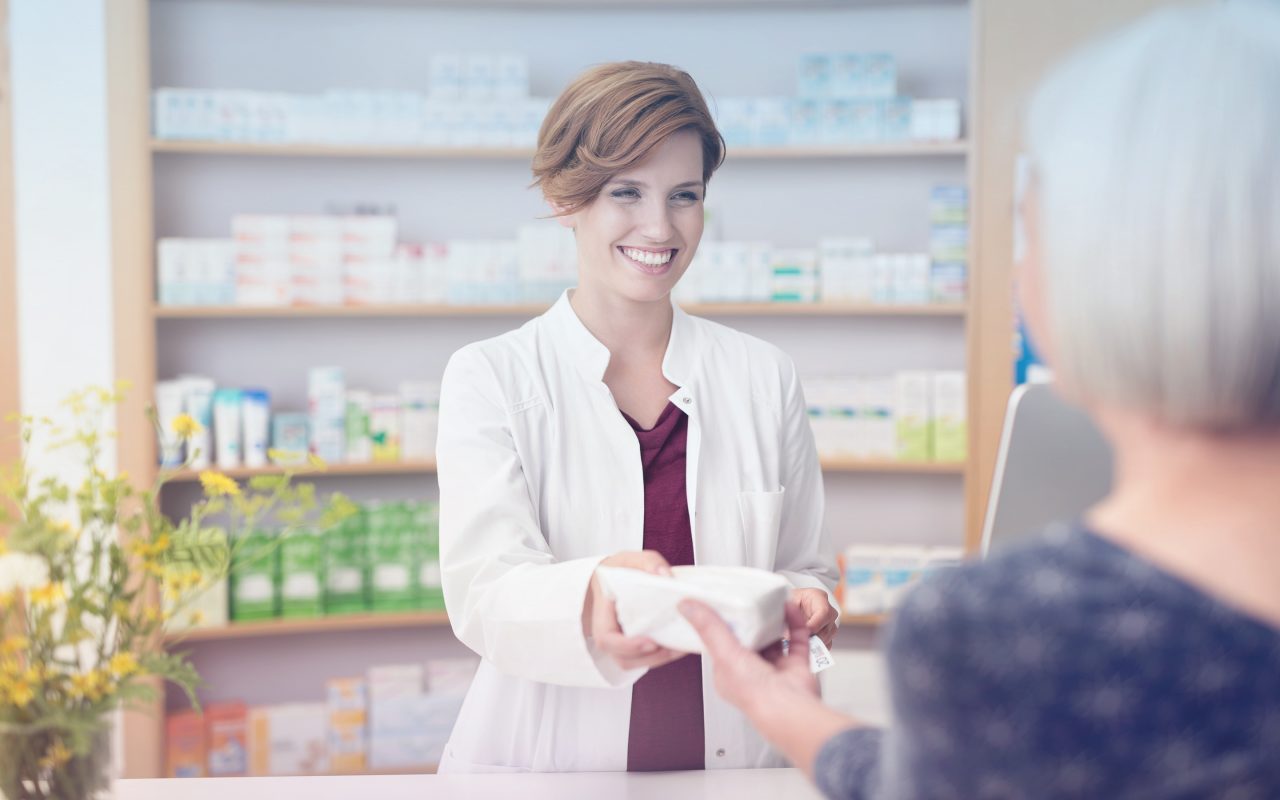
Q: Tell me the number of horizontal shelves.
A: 5